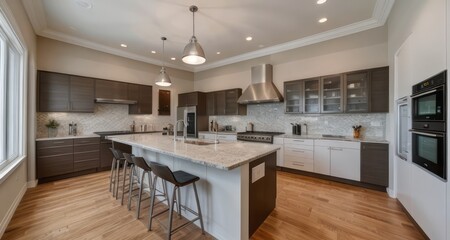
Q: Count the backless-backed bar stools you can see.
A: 4